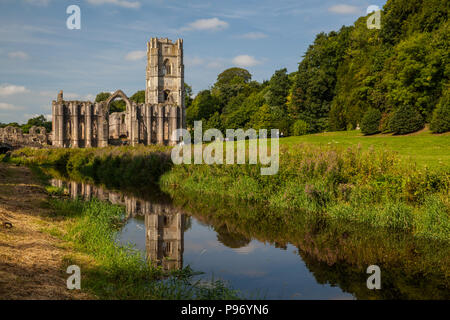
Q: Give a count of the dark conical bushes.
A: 3